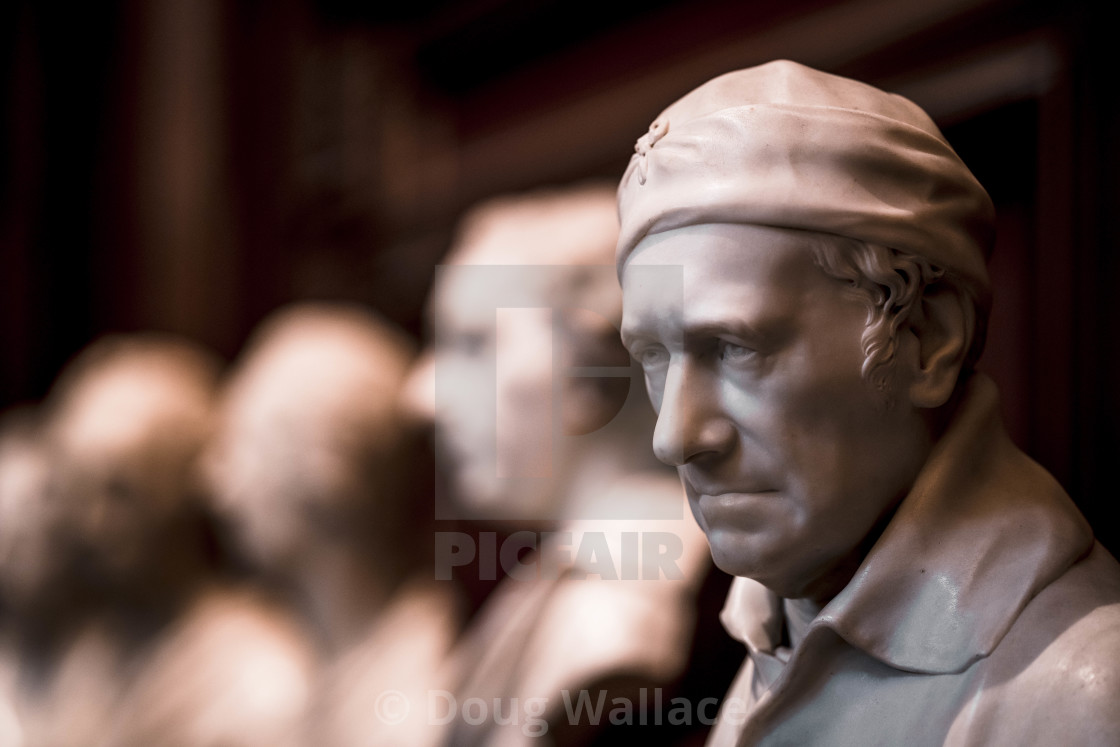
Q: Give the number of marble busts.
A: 5